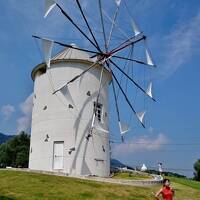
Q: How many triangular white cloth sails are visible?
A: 10